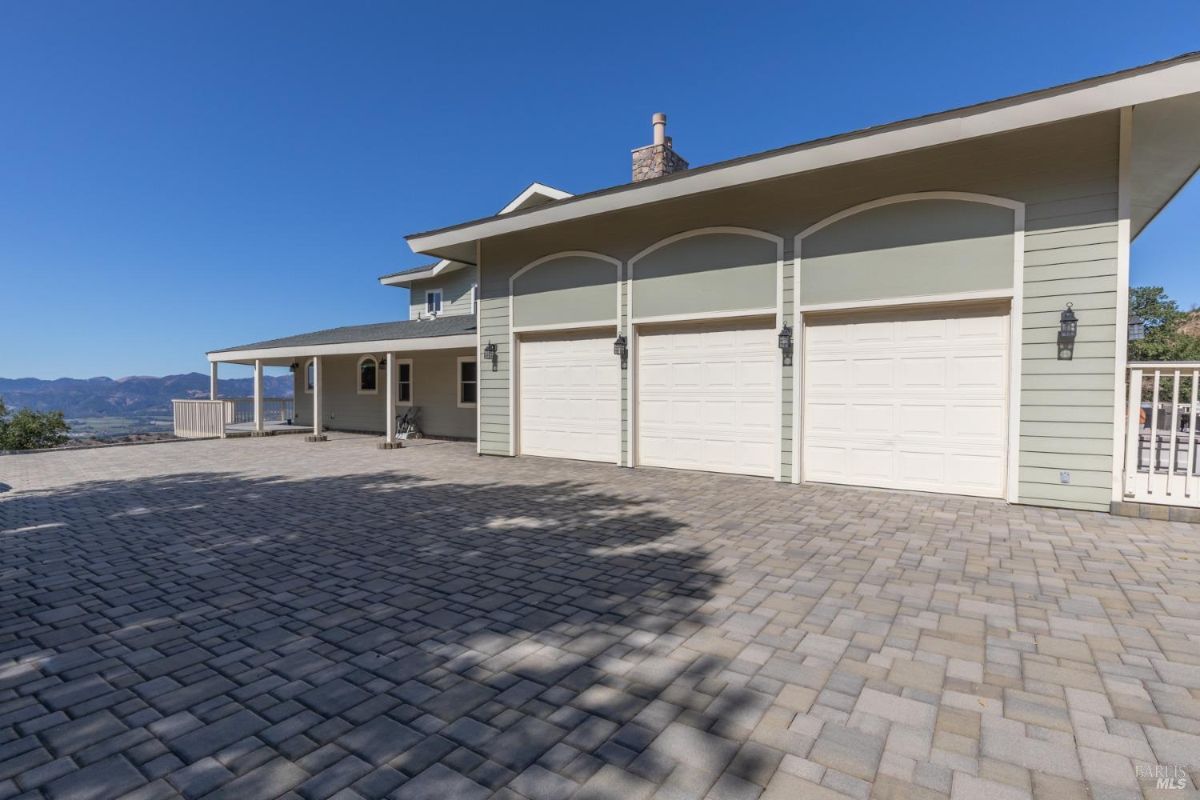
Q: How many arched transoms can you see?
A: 3